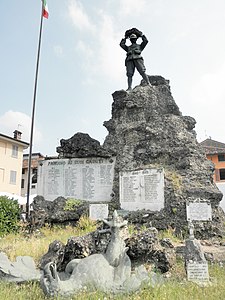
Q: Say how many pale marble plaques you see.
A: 5